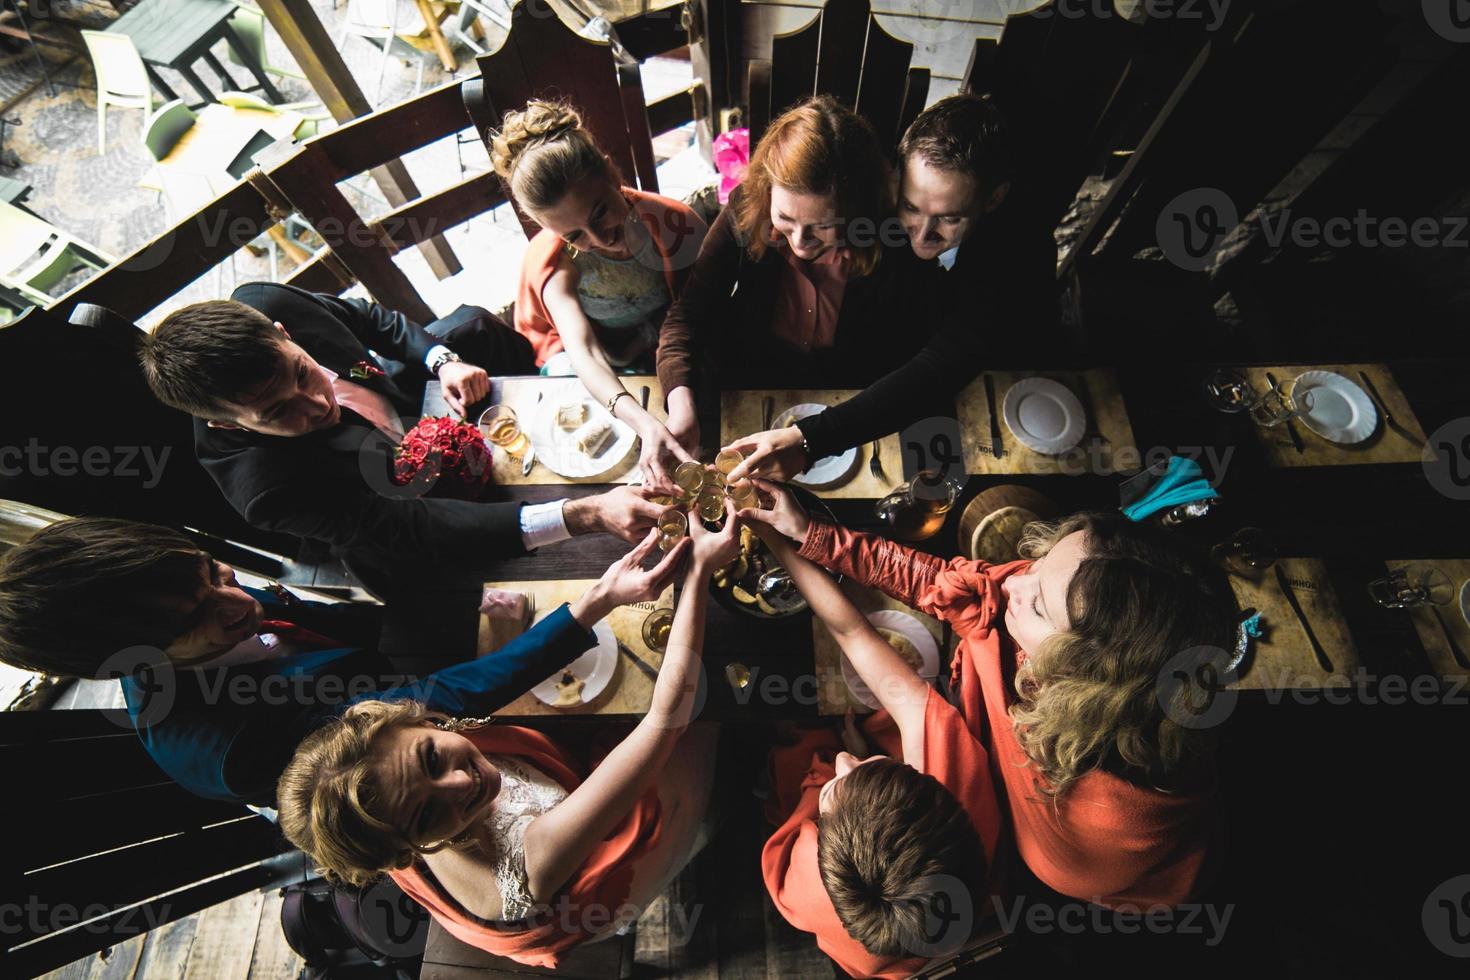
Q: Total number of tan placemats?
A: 8